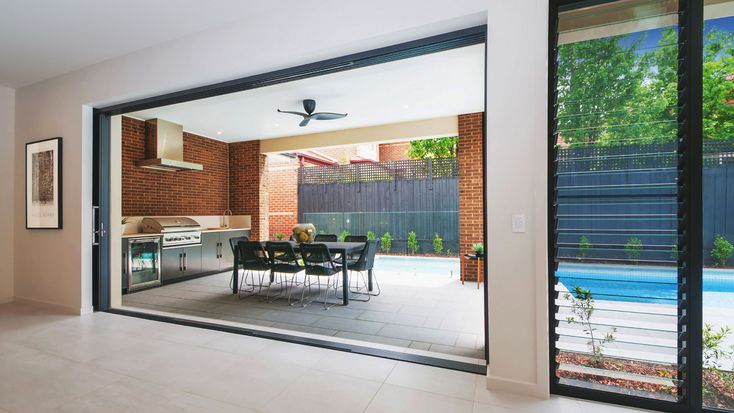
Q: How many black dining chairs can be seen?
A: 8